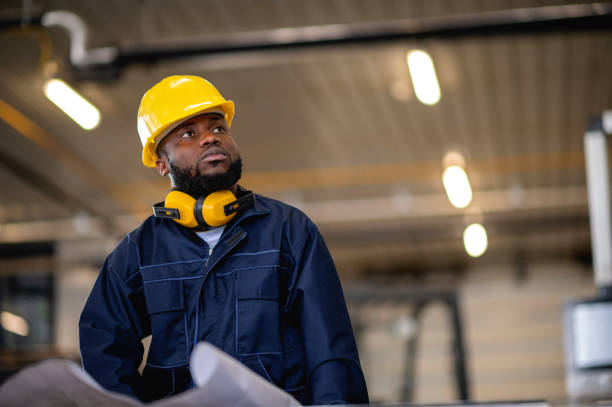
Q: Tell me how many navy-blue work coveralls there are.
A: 1